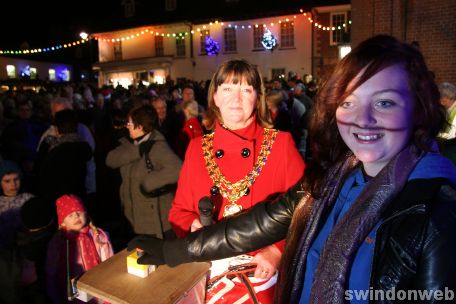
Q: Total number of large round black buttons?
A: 4